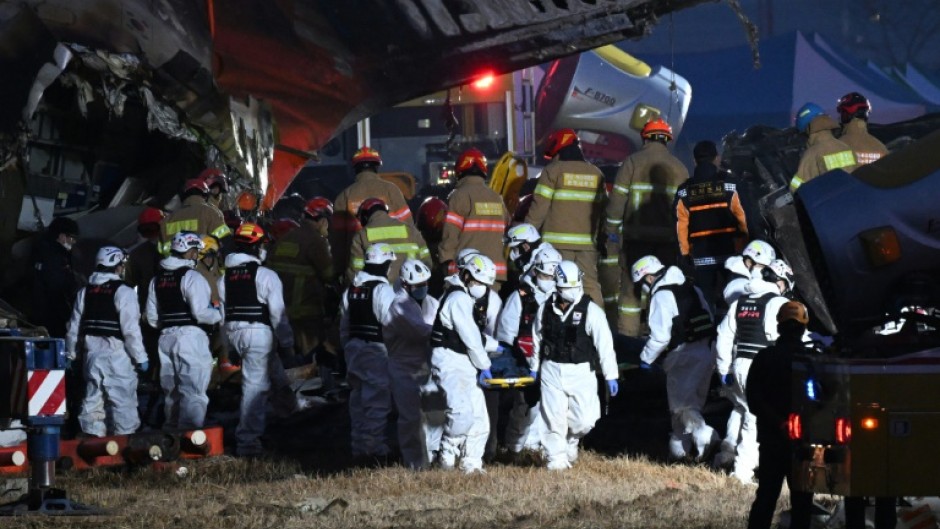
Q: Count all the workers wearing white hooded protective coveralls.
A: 13